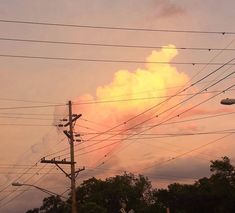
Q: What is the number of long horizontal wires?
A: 3